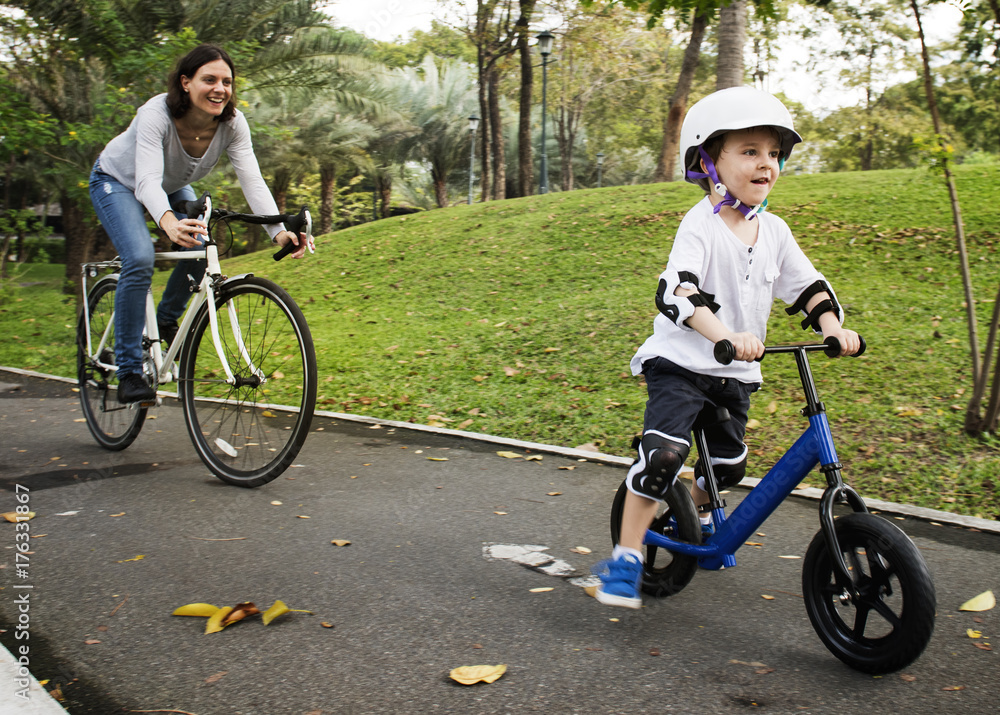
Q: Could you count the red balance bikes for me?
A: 0